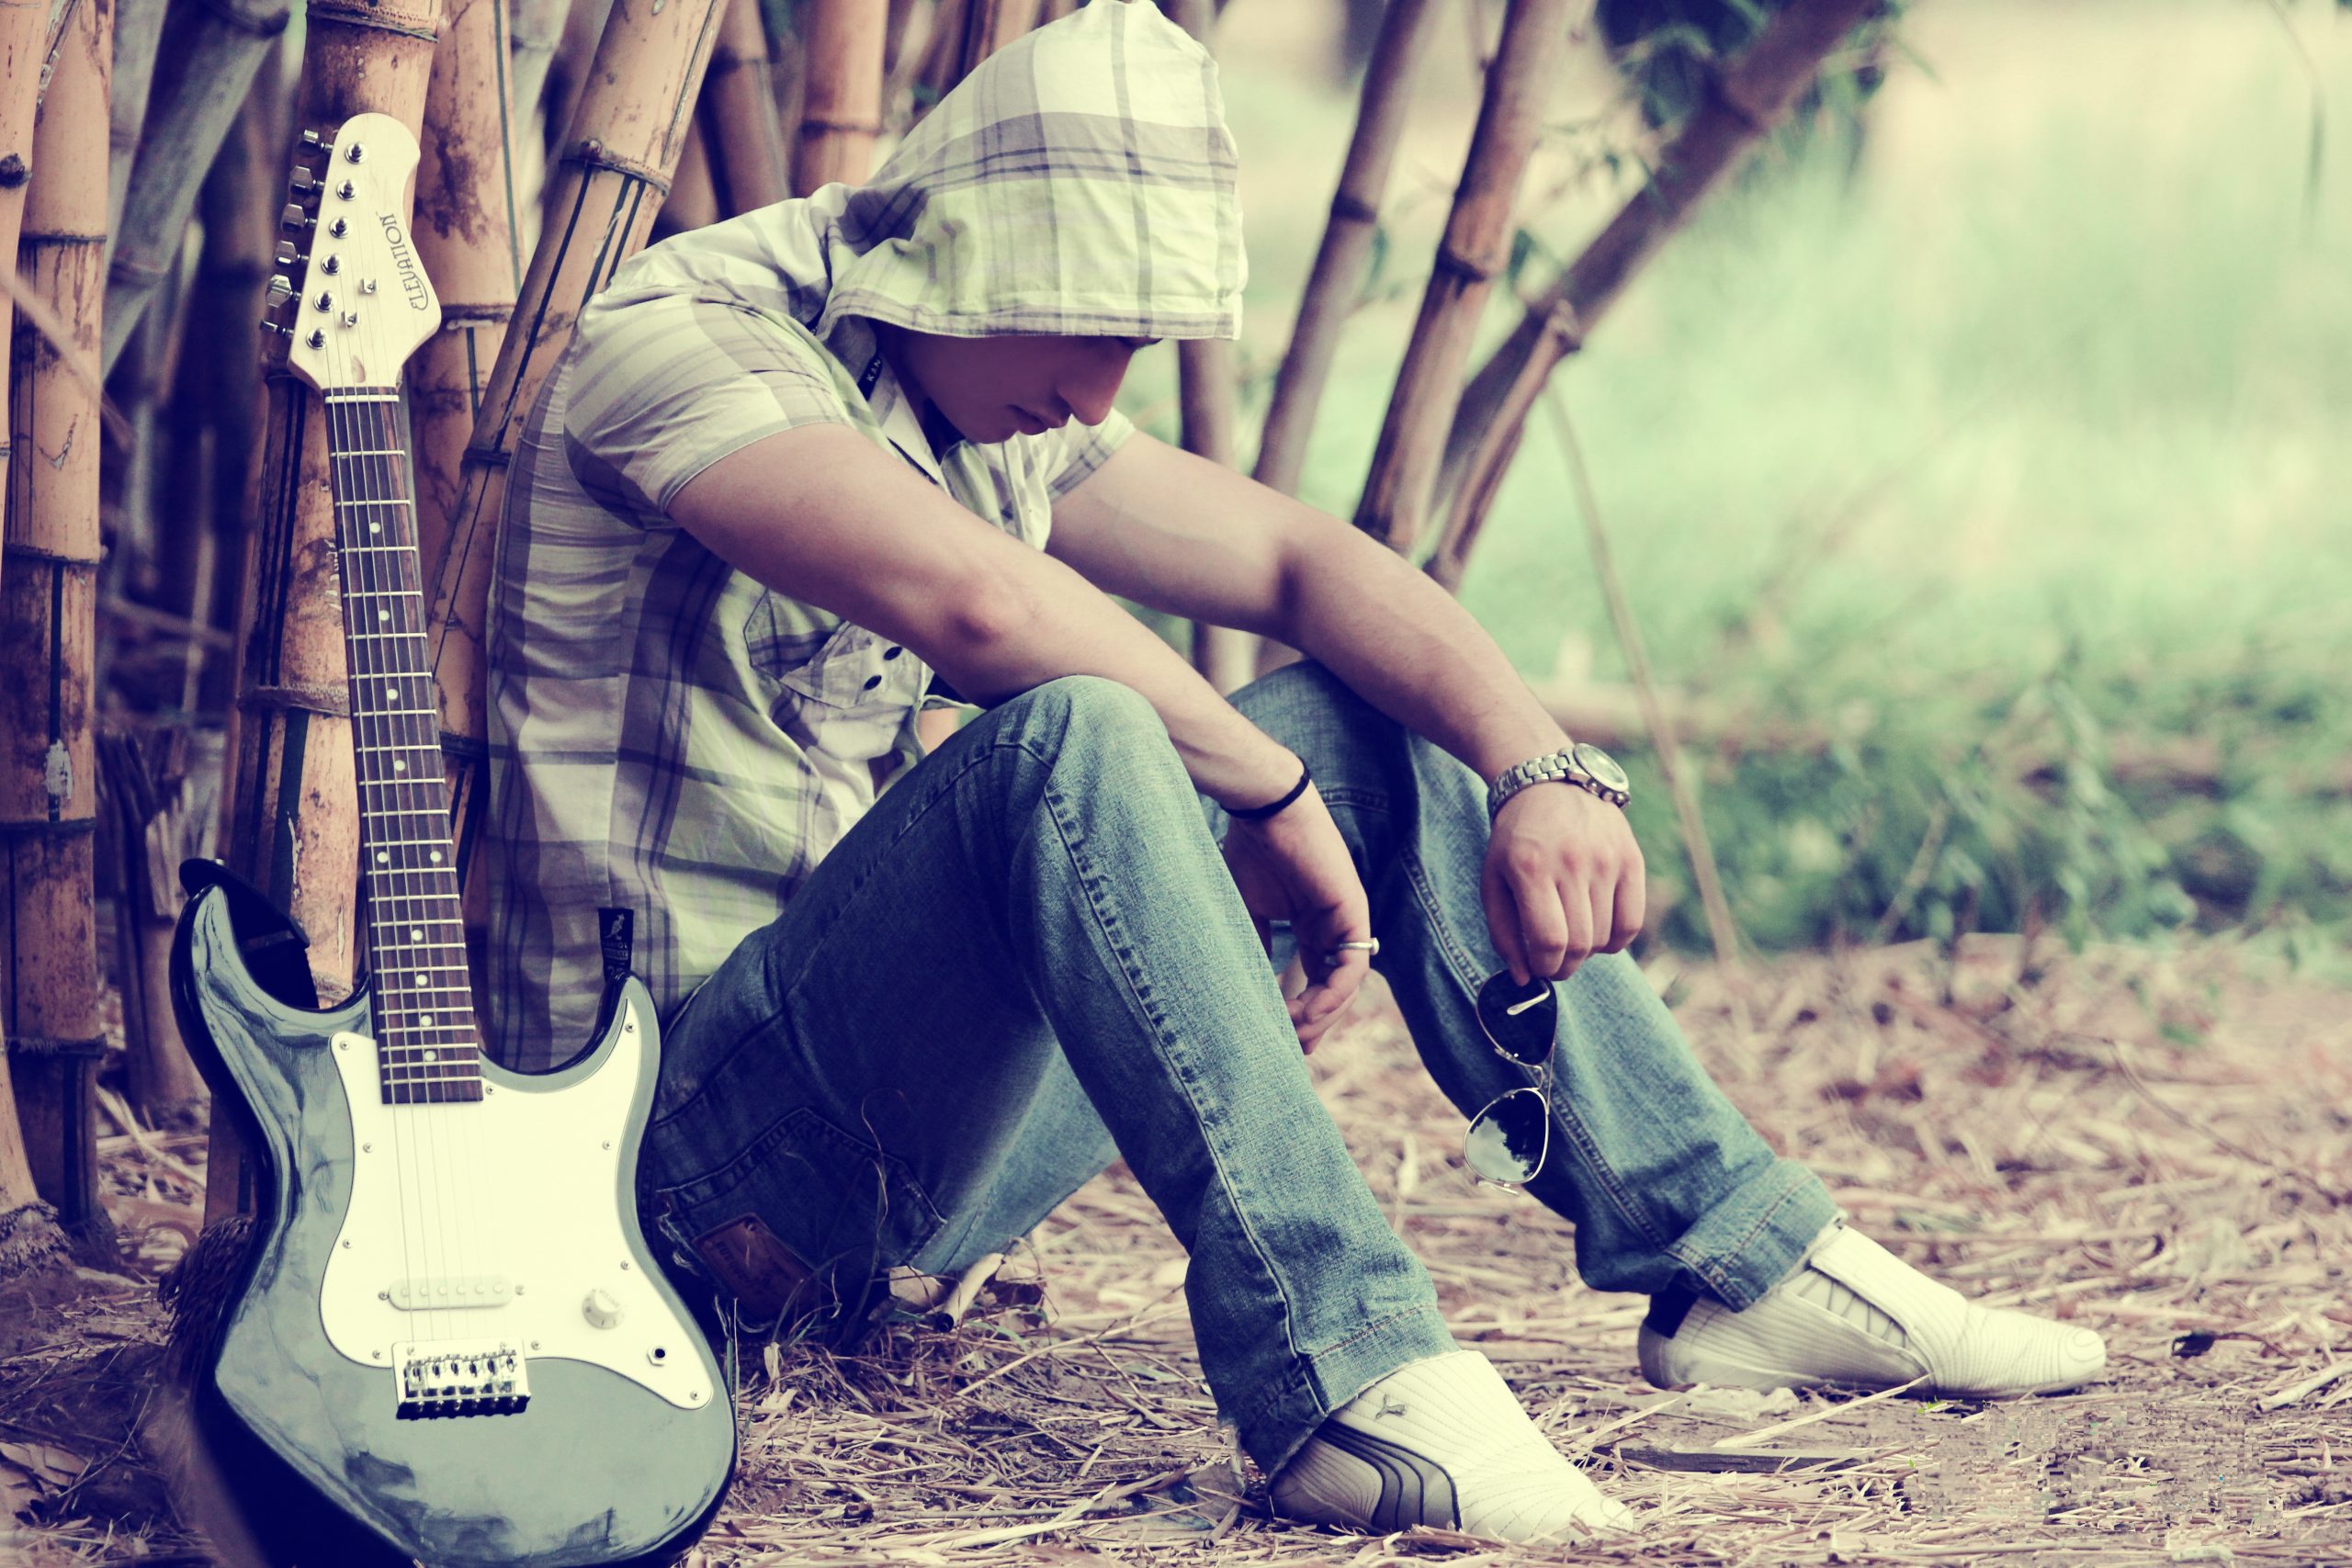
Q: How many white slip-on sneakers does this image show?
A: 2